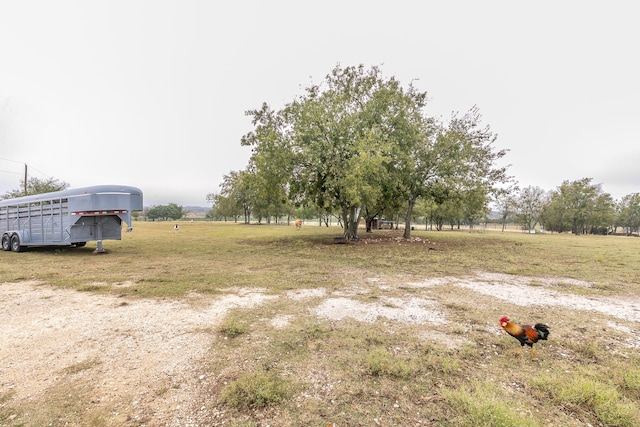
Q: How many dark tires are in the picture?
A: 2